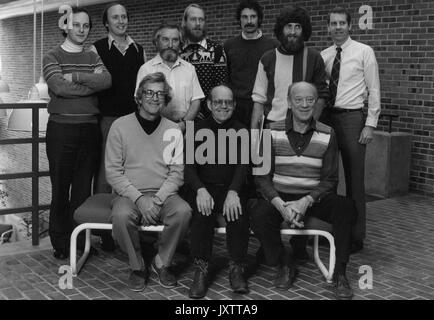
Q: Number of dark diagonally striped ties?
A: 1